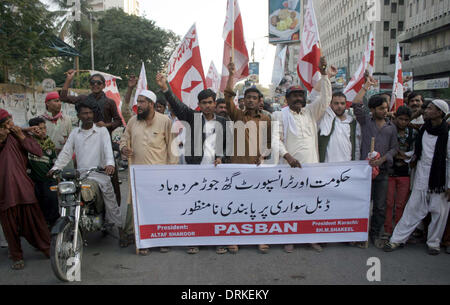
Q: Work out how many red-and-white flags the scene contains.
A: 8